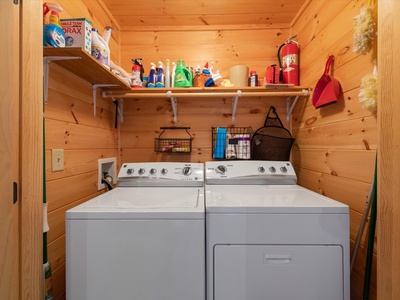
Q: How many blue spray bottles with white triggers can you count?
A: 2